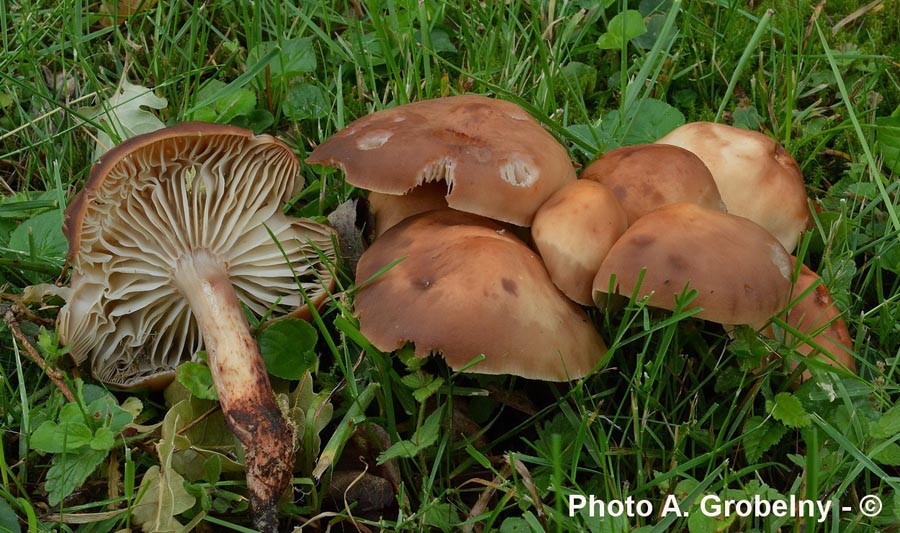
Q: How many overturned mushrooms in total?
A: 1